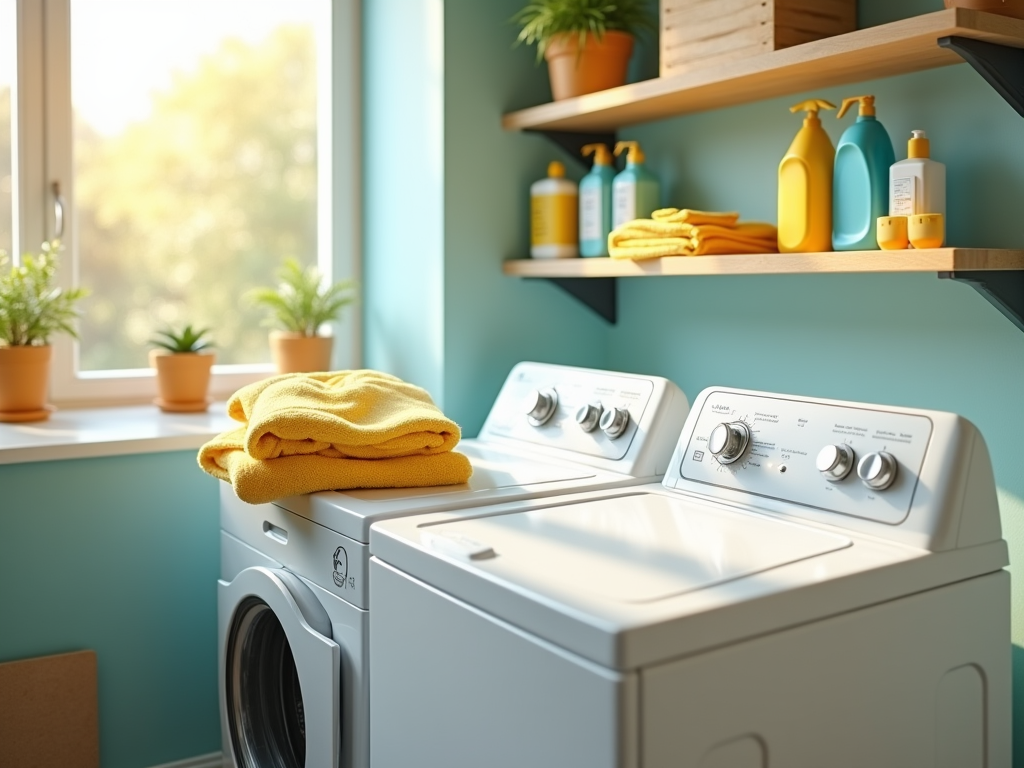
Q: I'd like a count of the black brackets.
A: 4